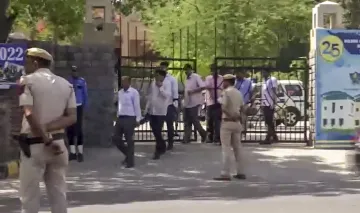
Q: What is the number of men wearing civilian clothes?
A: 7